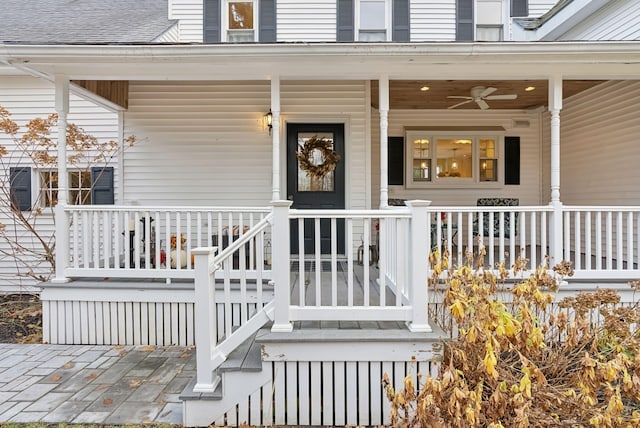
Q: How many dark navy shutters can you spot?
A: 10